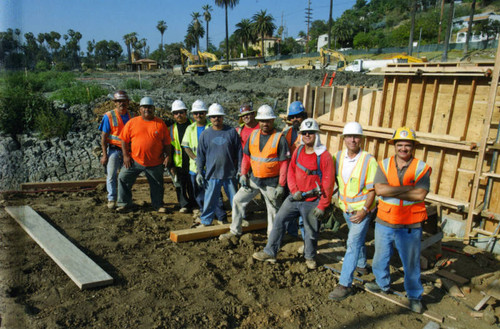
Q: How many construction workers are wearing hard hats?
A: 11